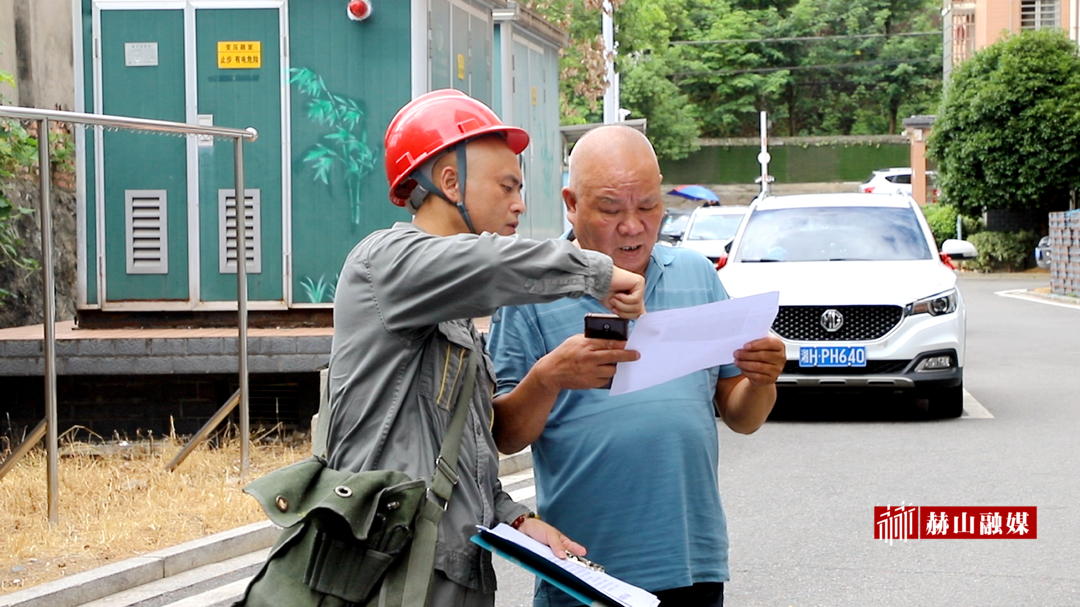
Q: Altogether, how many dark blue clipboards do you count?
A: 1